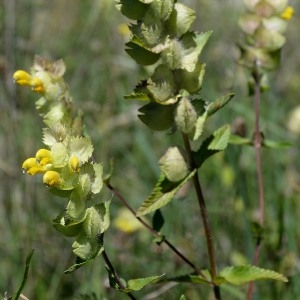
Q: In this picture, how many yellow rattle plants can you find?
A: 3